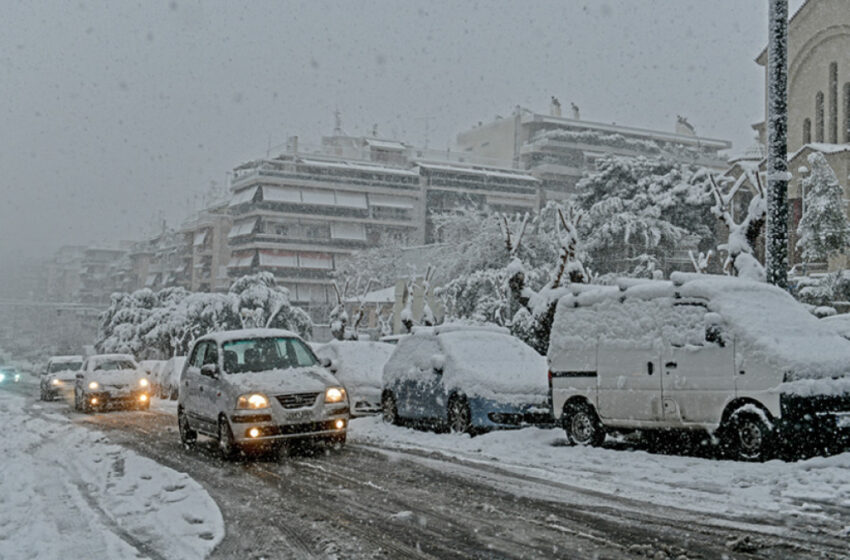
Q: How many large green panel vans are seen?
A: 0